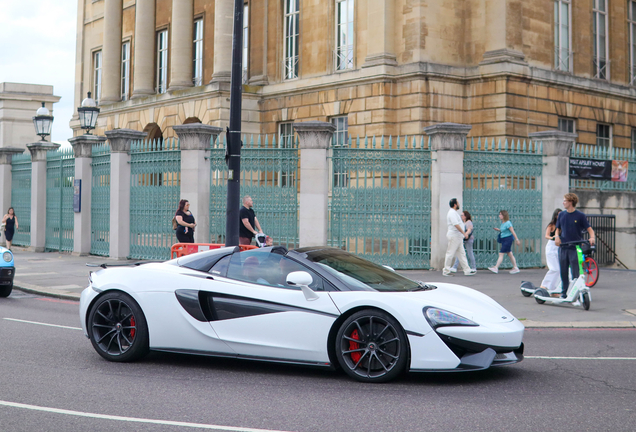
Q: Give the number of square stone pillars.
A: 8